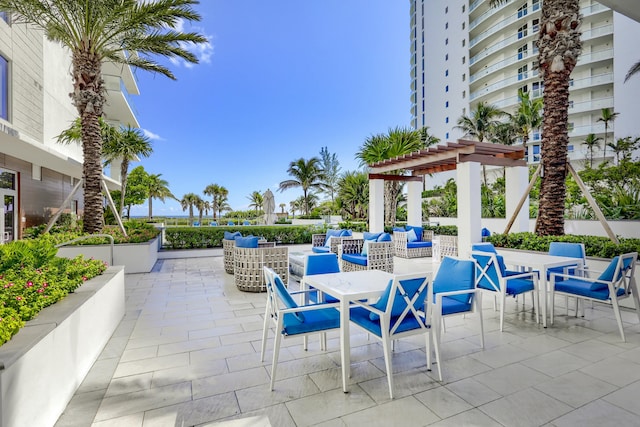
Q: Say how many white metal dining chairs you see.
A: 8